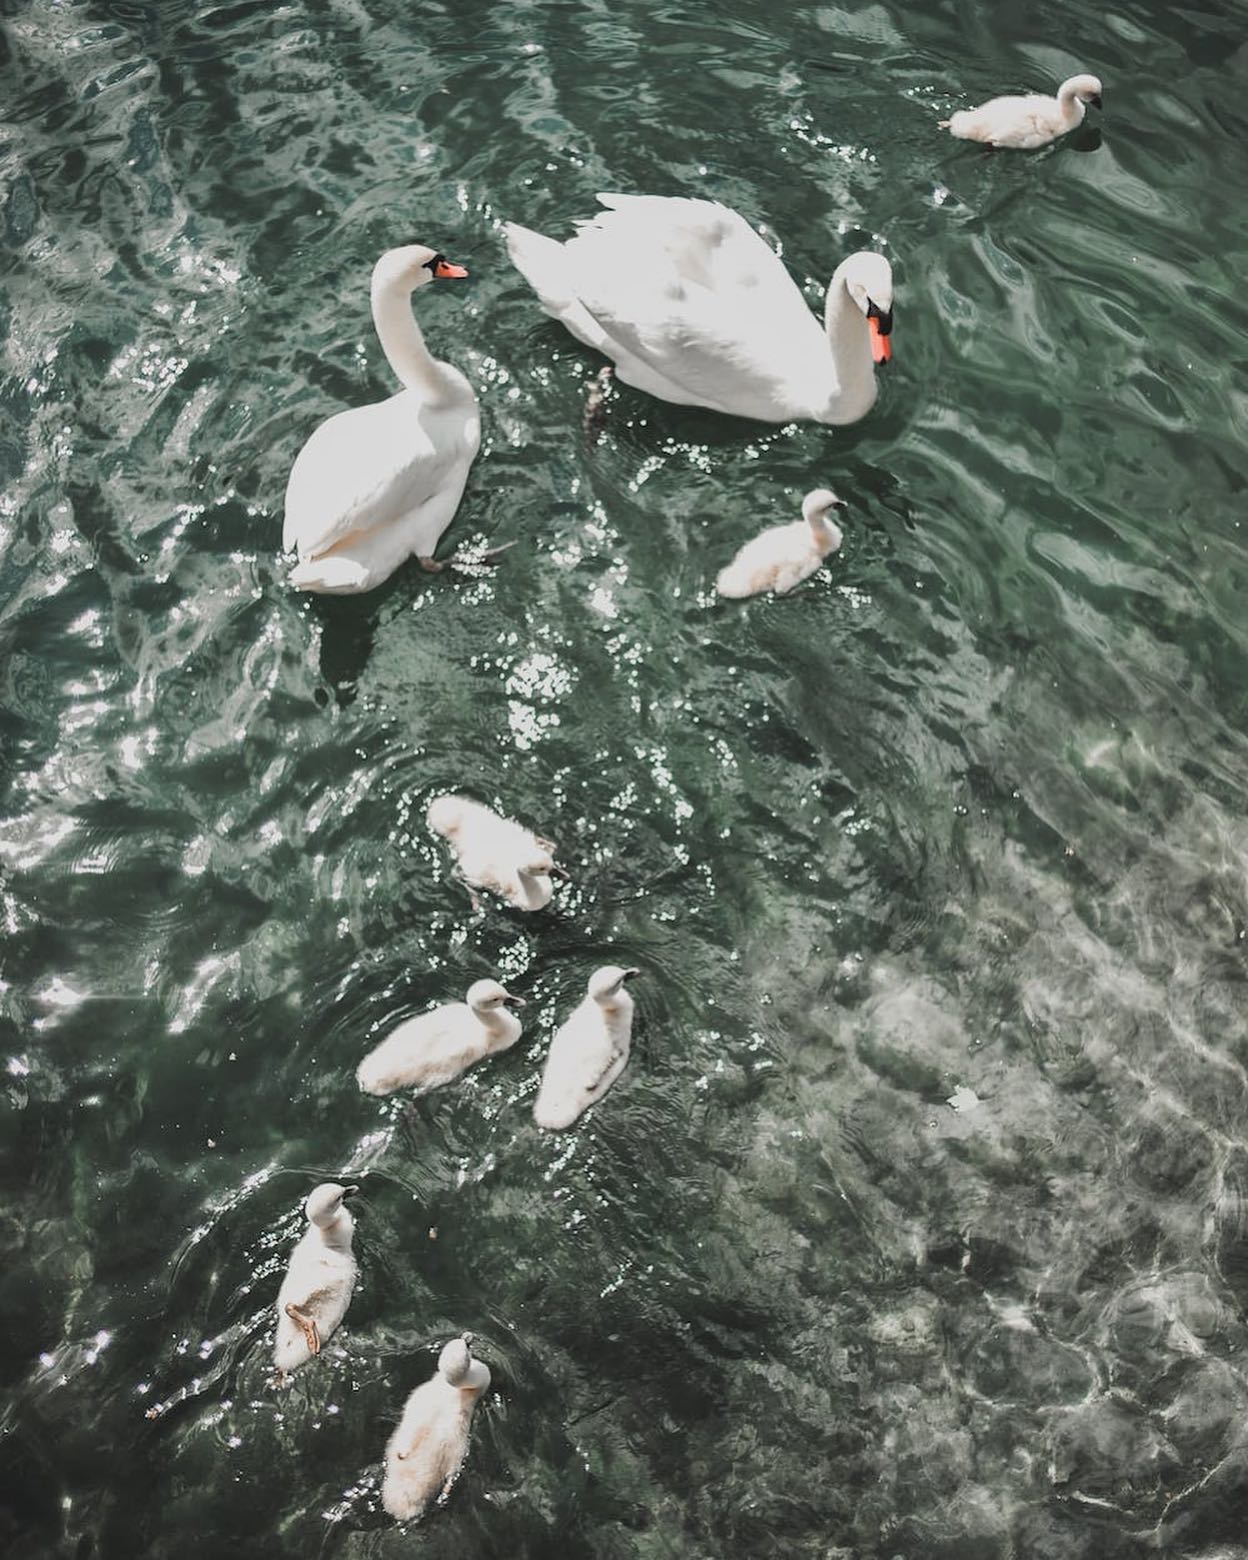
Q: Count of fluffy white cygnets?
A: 7